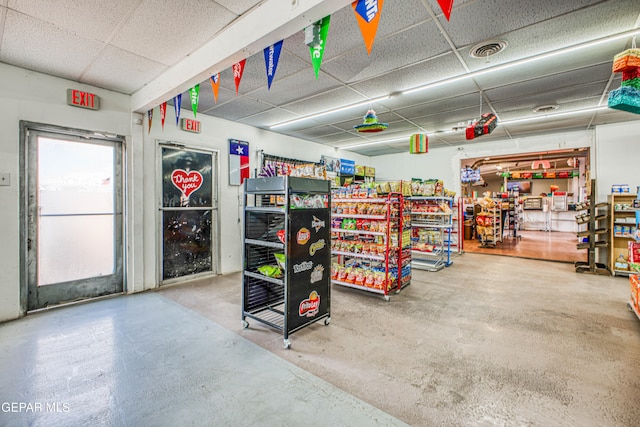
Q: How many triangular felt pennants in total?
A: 10